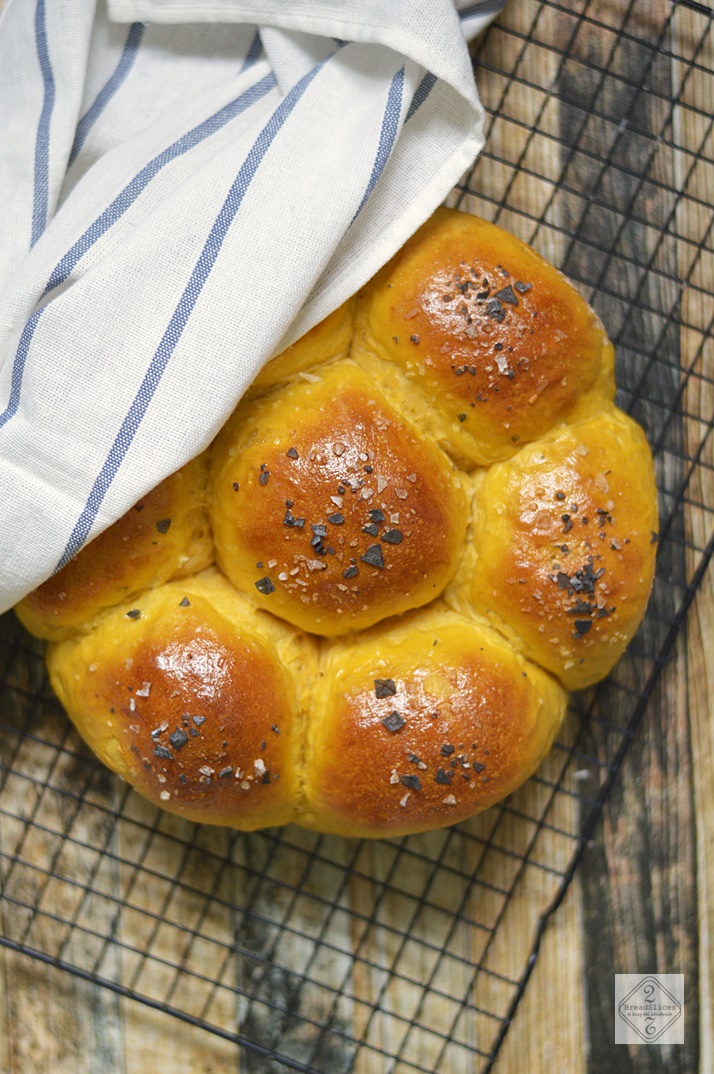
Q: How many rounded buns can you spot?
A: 7